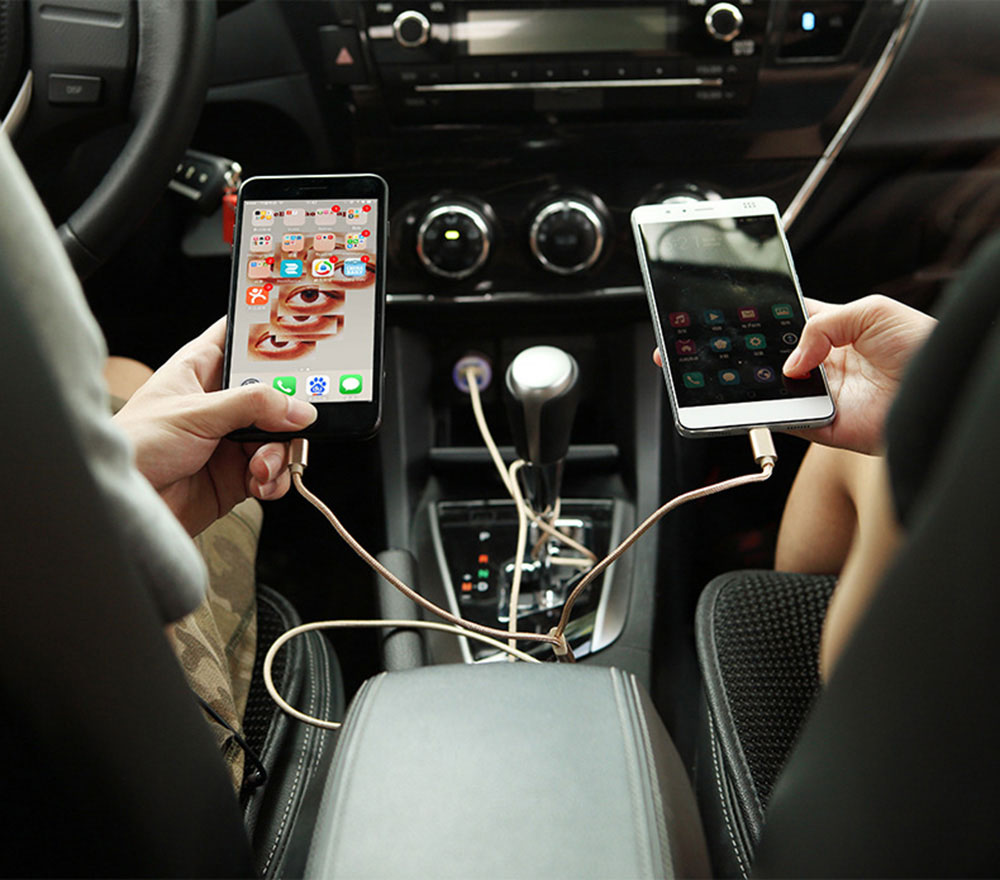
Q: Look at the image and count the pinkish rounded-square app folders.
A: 9